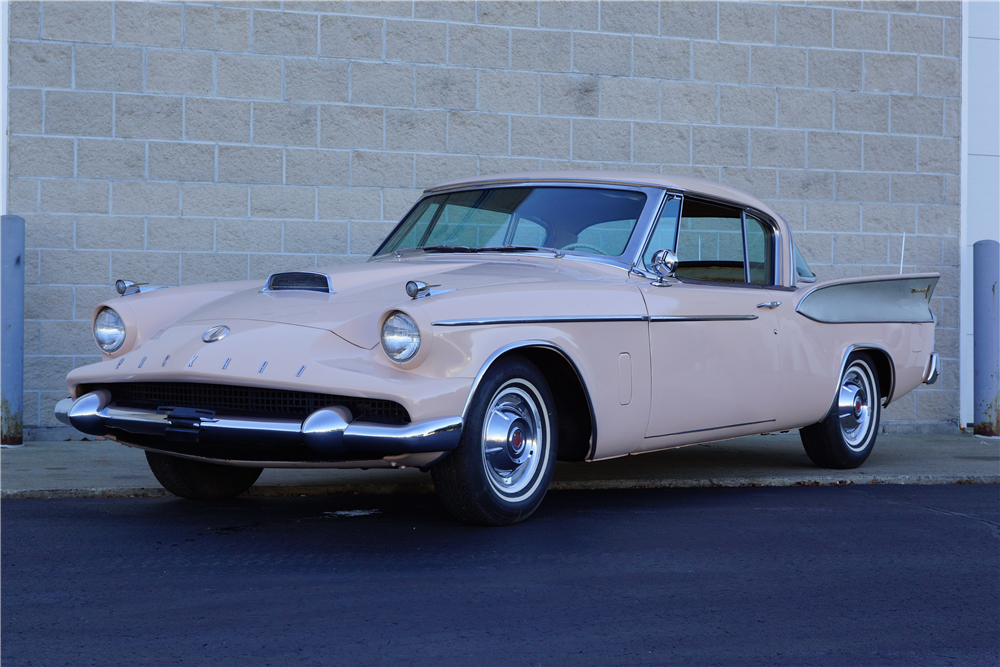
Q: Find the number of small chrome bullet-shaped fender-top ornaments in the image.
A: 2